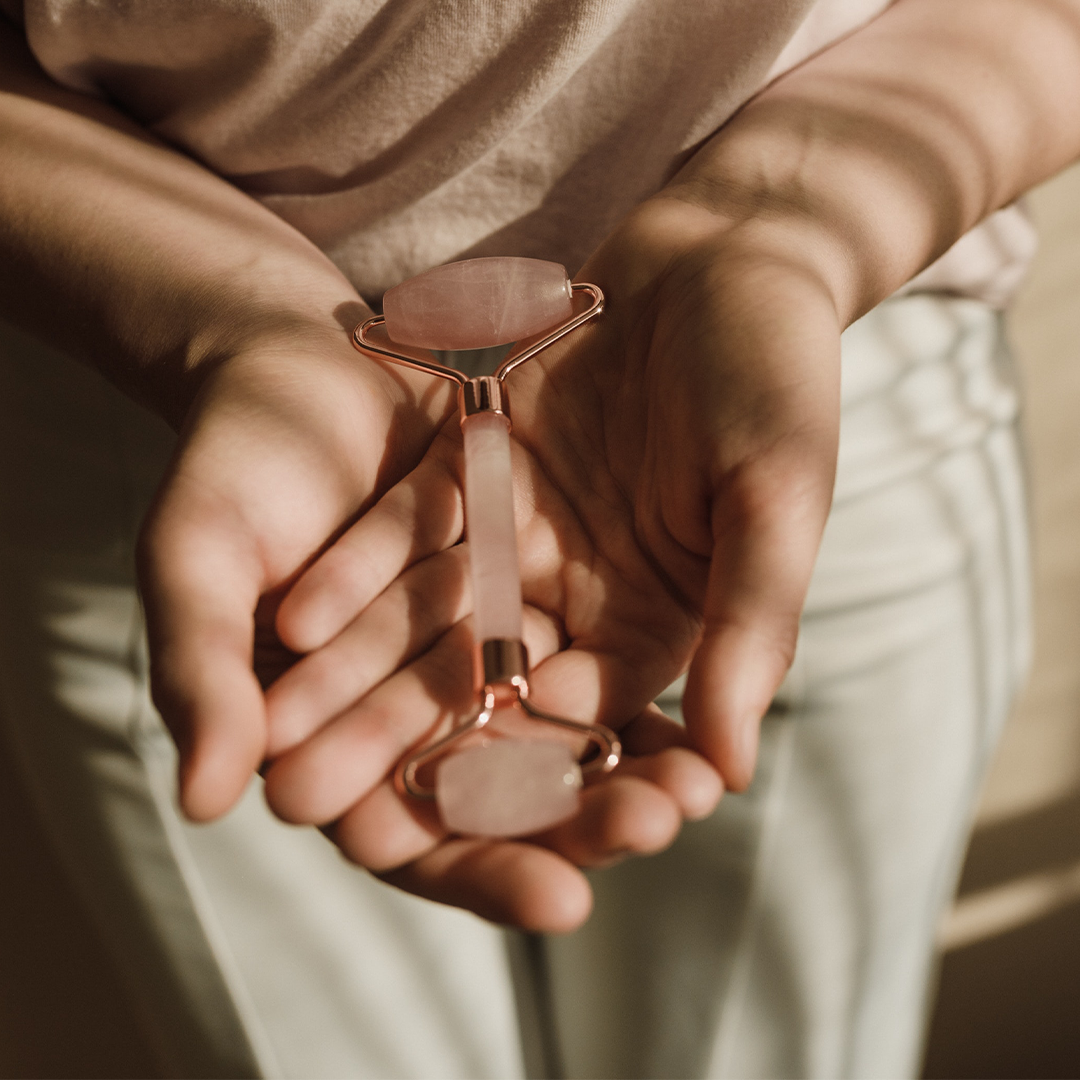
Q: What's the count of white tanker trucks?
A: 0